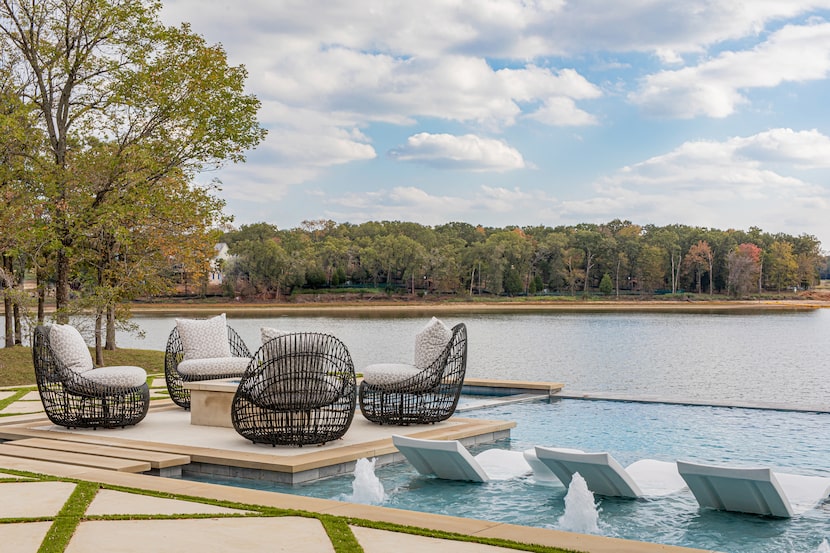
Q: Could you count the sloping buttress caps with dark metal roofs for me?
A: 0